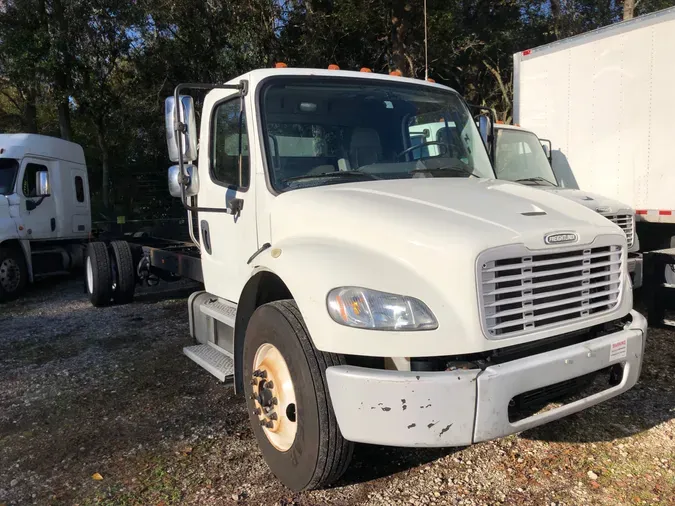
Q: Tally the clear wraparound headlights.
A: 1